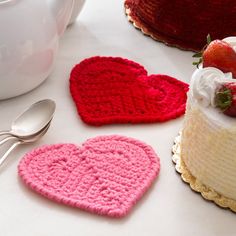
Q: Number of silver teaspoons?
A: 3